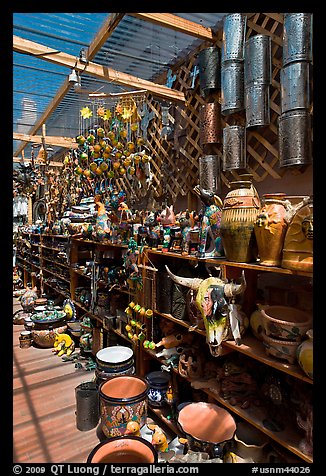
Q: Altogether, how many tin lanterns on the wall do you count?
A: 11